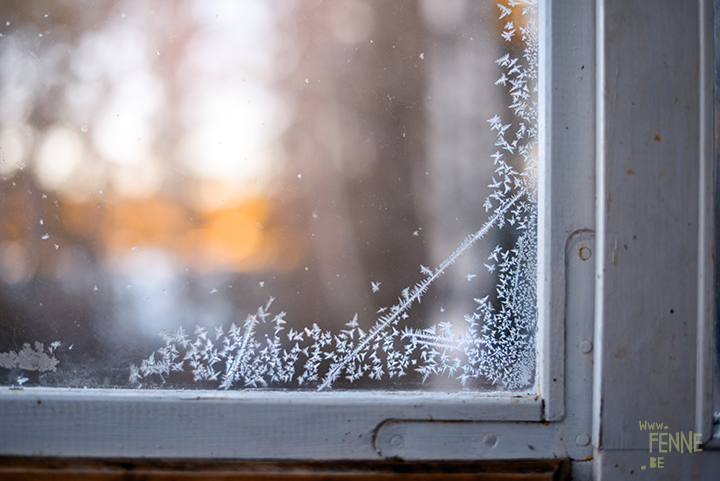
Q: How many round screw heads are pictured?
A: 5